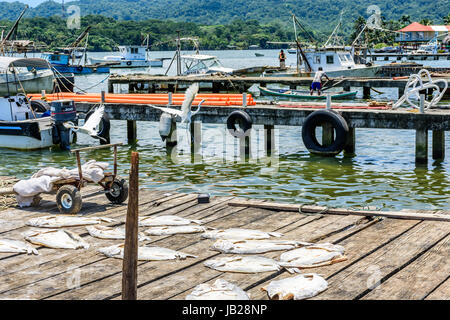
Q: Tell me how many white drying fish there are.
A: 13